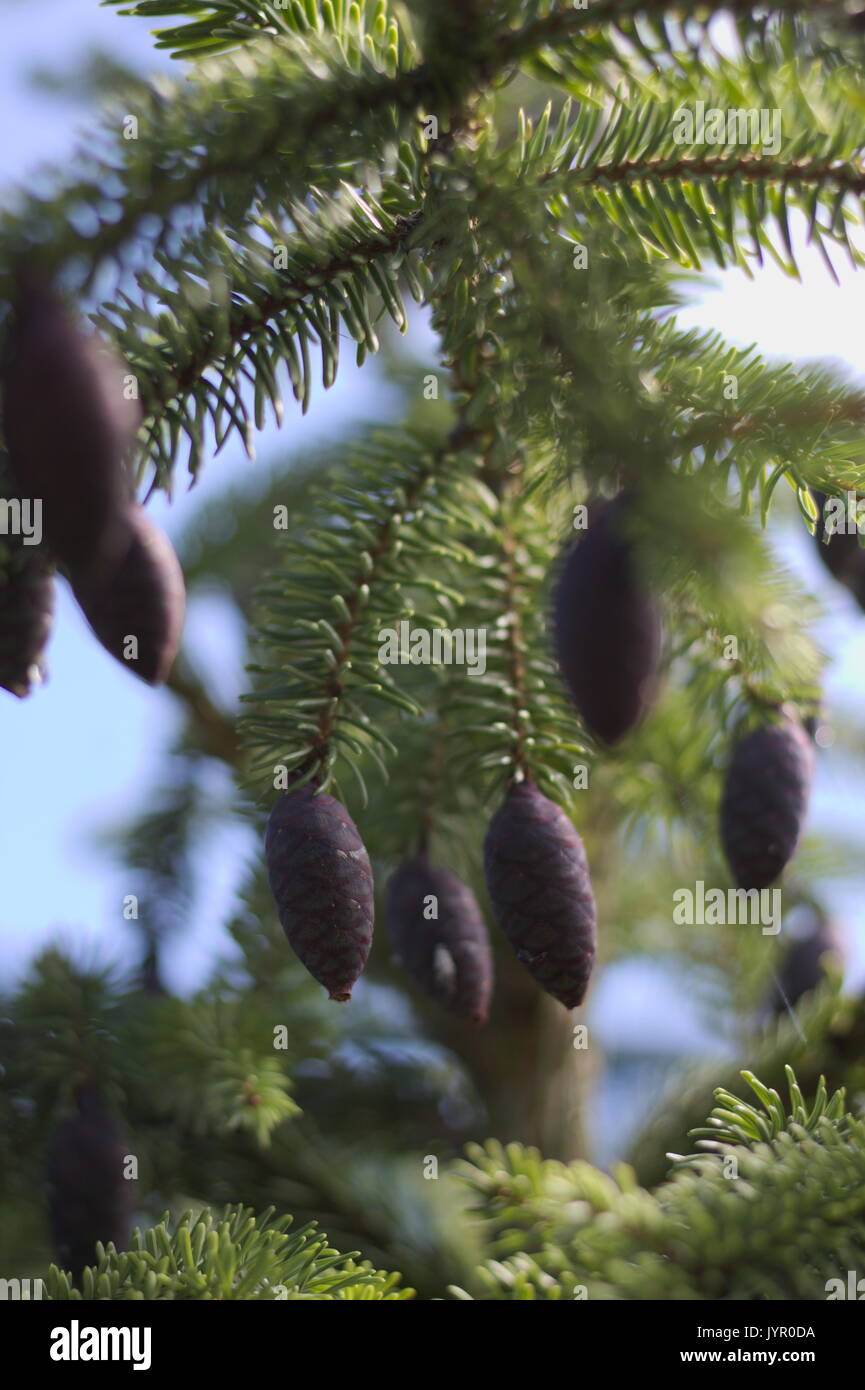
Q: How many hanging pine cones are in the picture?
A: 11